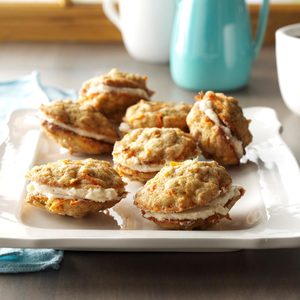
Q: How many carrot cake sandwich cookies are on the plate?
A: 7